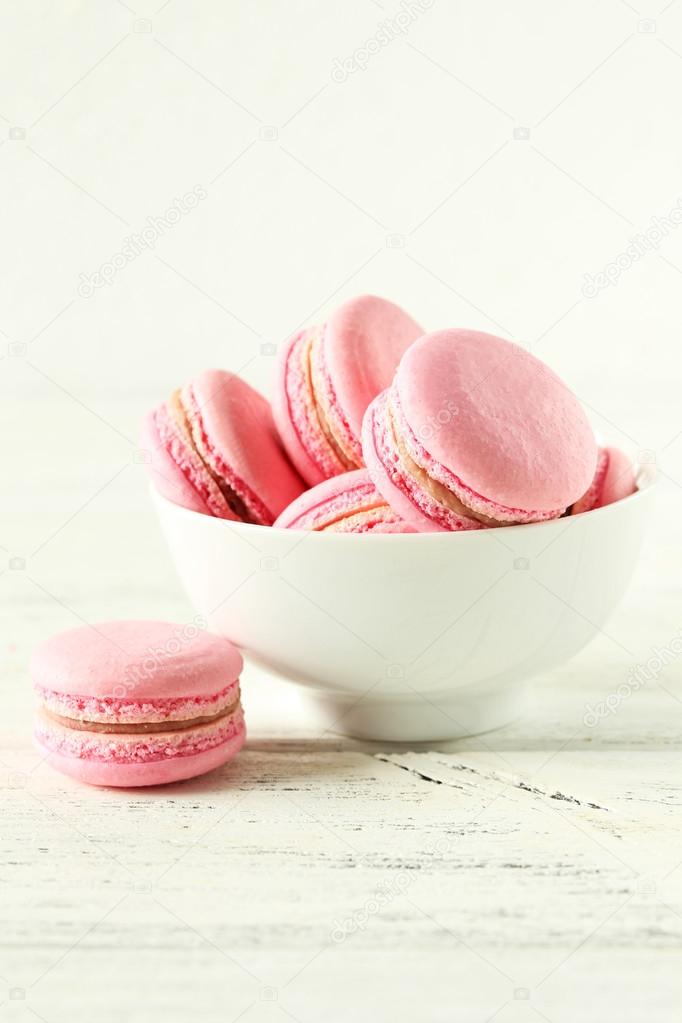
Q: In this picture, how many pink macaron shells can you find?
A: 12